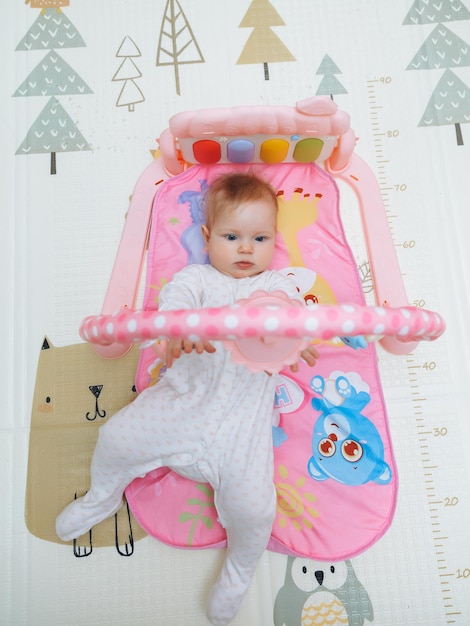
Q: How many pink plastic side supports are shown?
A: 2